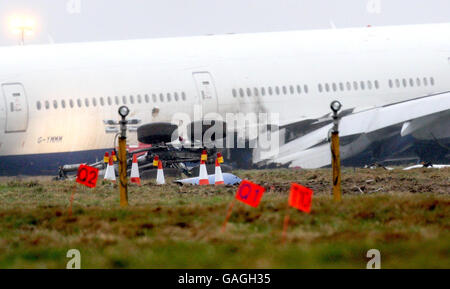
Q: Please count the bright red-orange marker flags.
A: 3